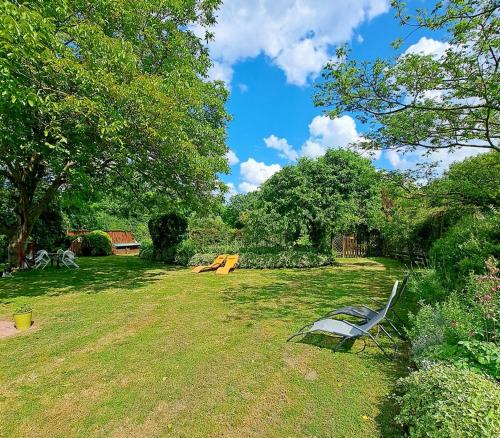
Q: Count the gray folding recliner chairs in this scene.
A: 2